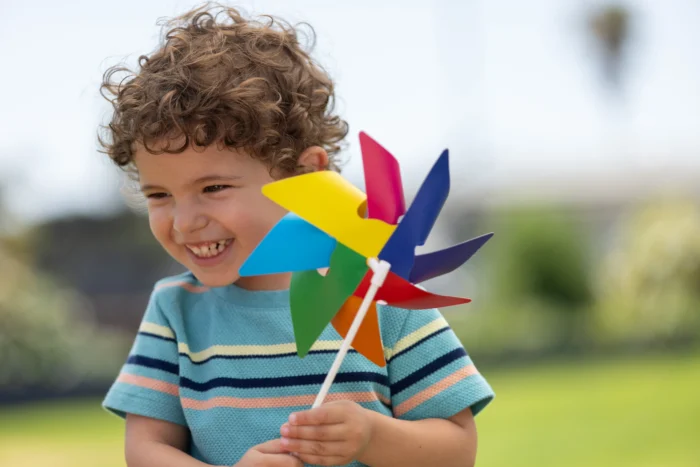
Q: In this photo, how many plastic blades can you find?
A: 8